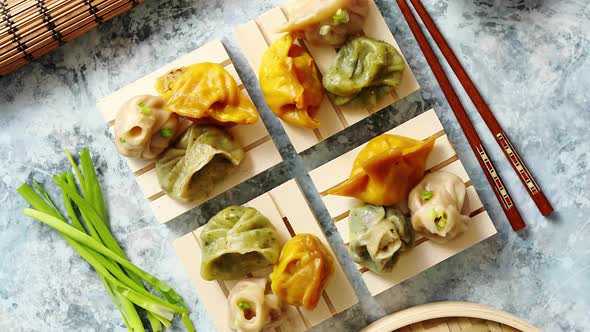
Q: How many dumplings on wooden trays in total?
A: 12